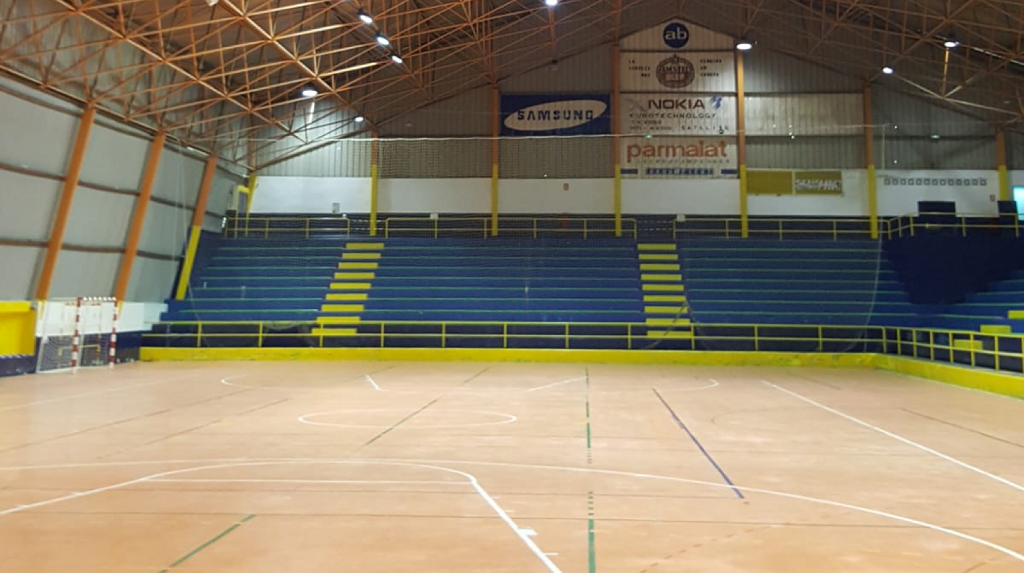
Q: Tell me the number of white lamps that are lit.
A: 9